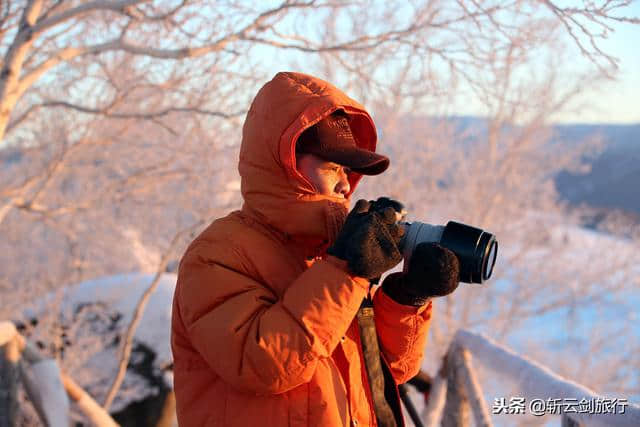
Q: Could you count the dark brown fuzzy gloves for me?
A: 2